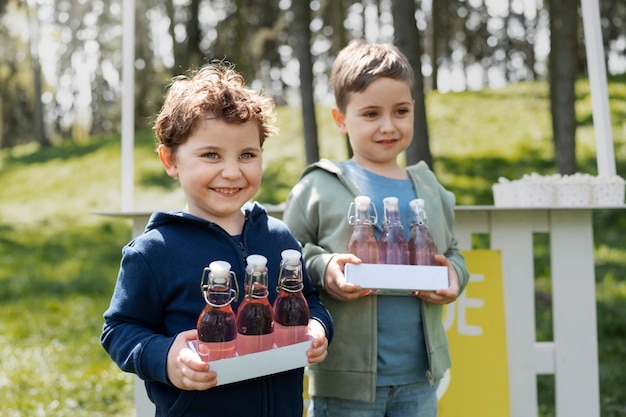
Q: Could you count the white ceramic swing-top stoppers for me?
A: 6